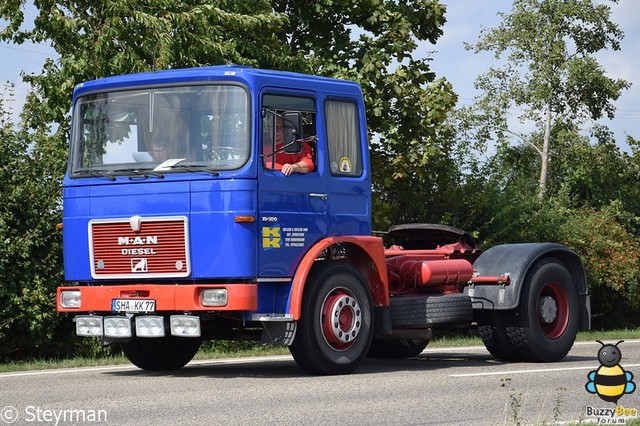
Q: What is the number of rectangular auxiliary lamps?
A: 4